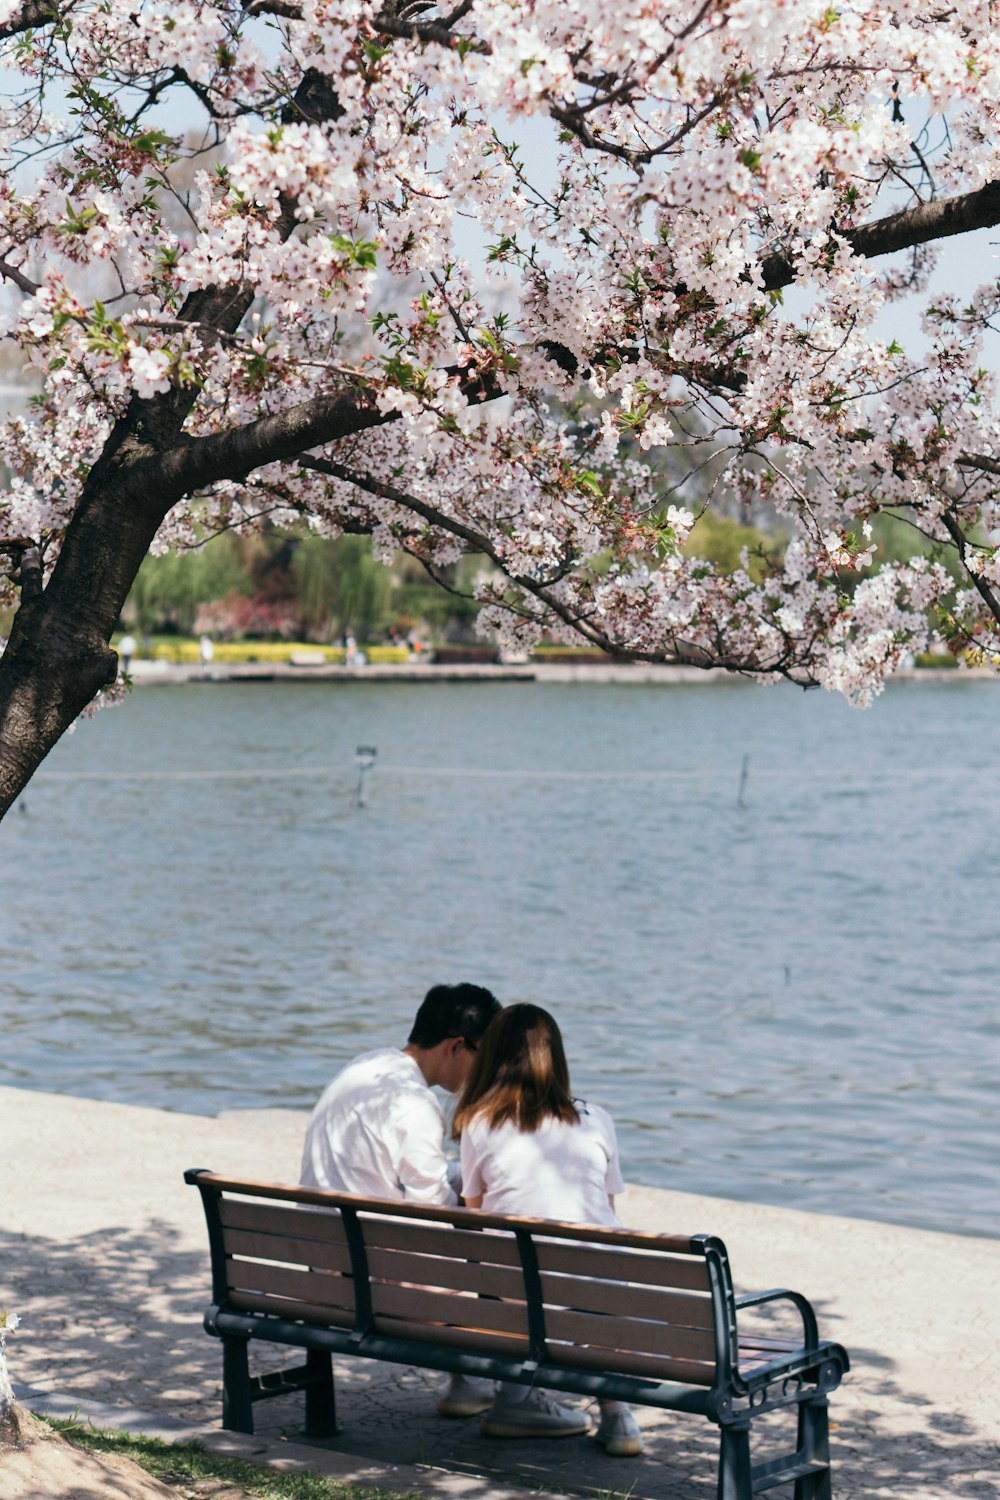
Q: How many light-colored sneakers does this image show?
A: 3